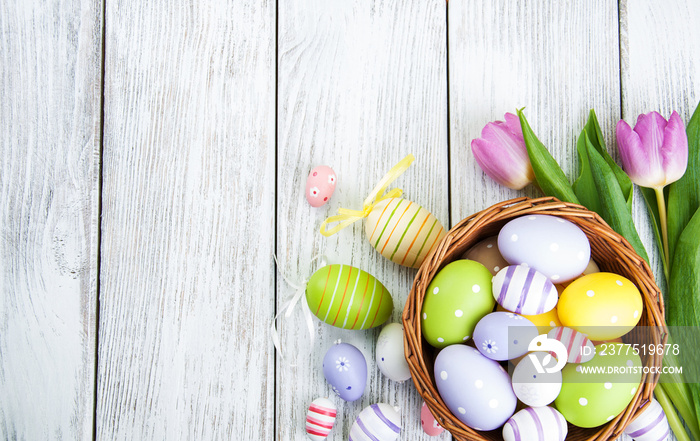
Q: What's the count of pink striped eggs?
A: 2